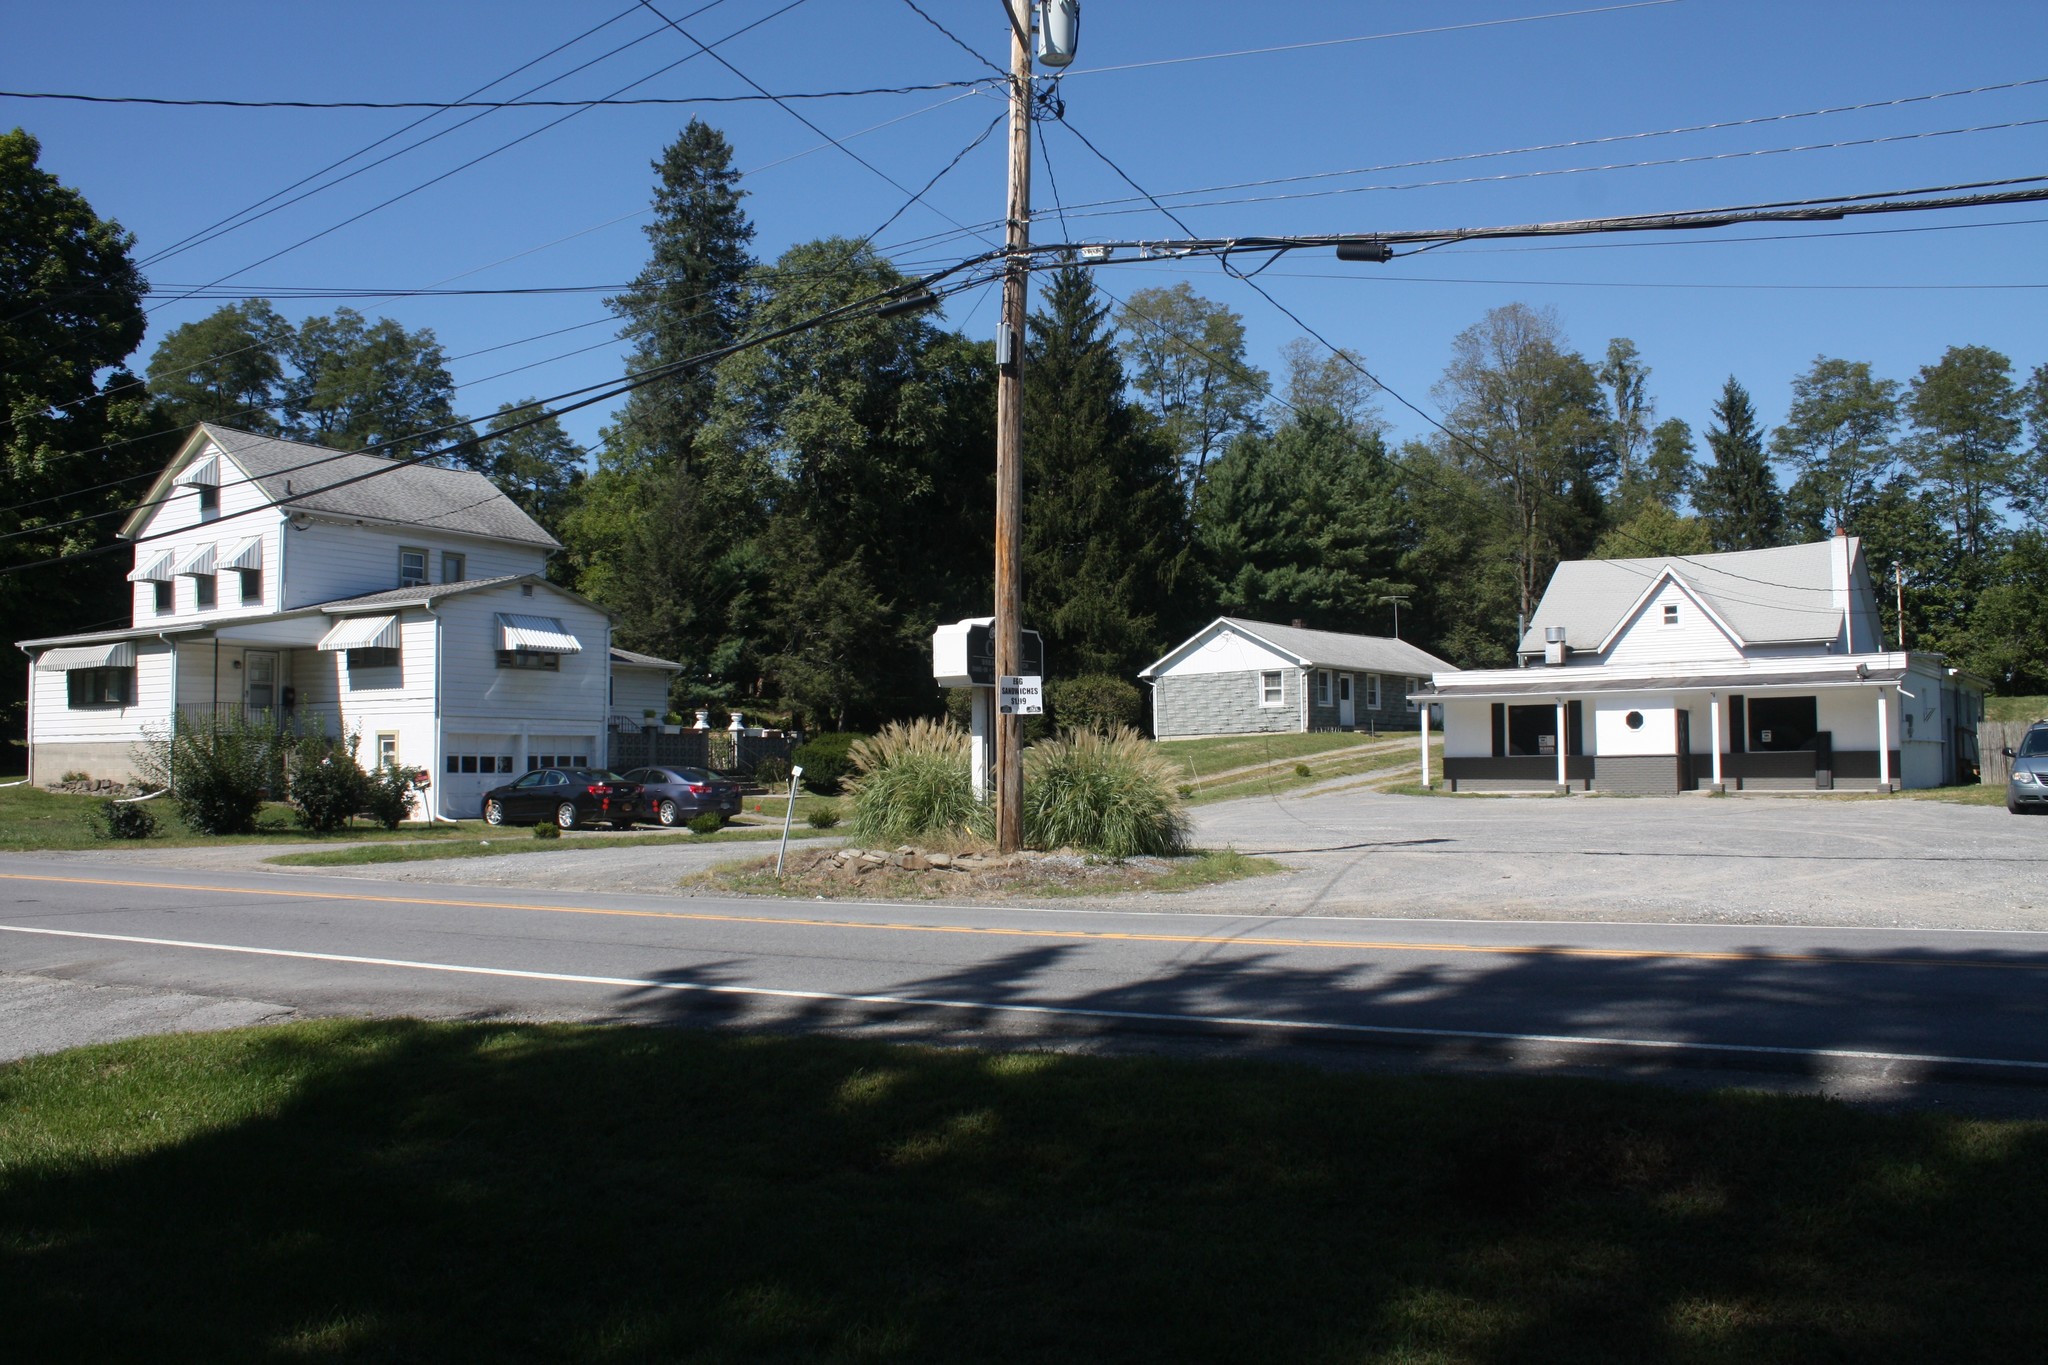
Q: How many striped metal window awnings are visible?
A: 7